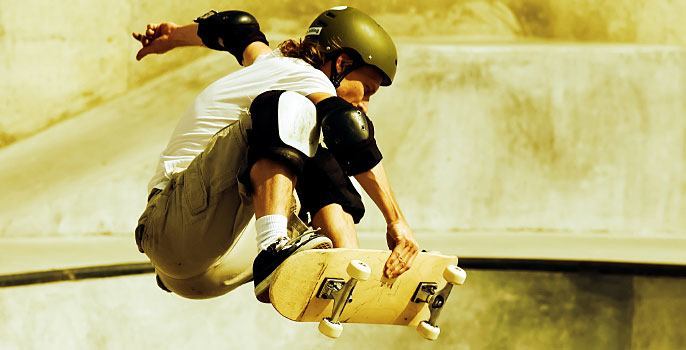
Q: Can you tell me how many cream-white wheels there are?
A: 4